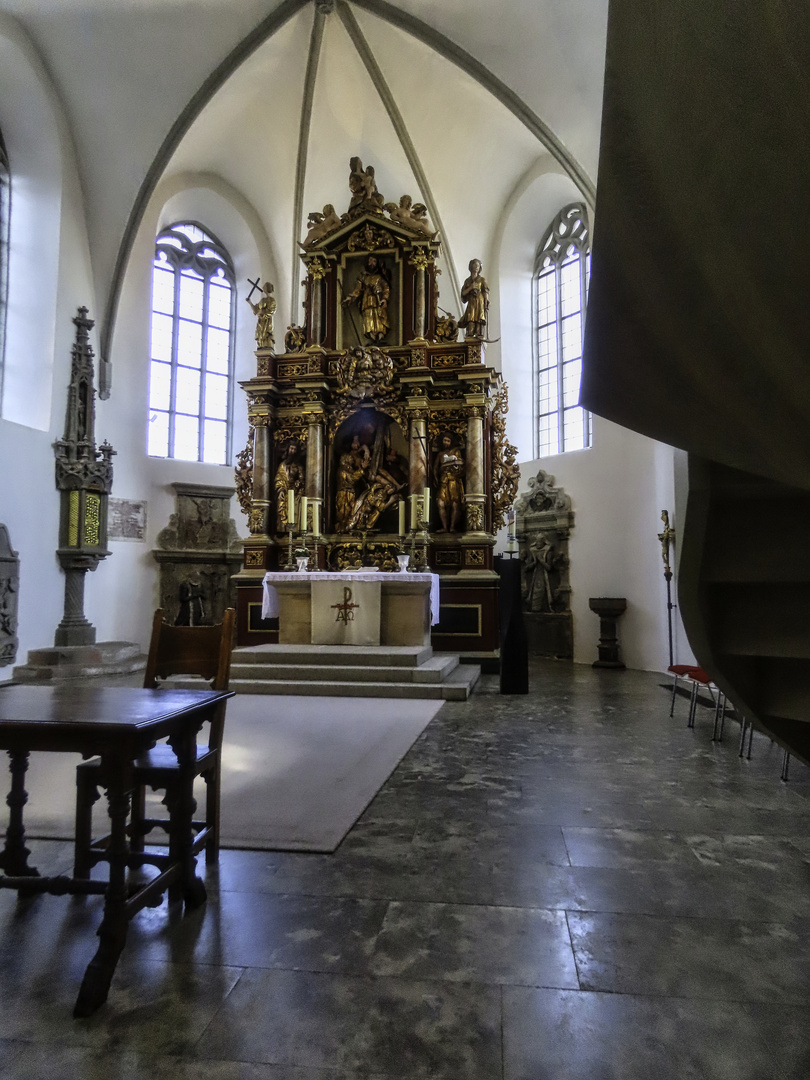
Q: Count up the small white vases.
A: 2